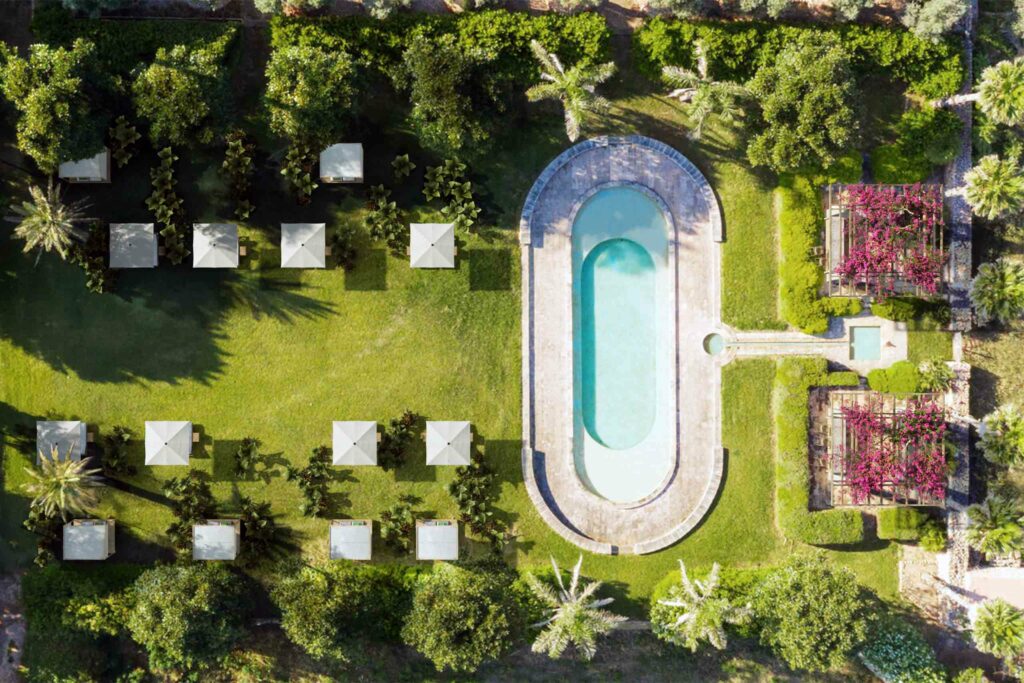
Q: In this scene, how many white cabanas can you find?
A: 14